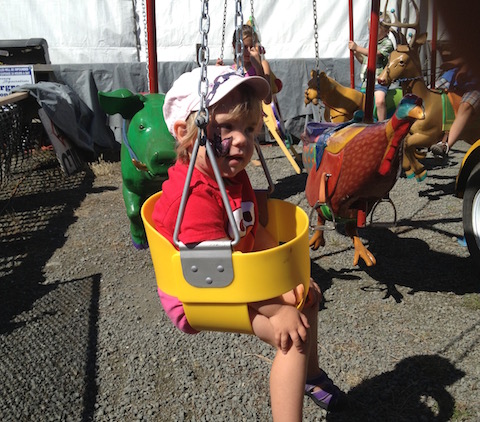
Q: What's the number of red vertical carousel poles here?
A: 4